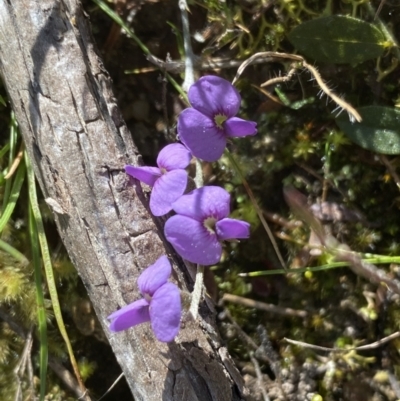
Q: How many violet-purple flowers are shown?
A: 4